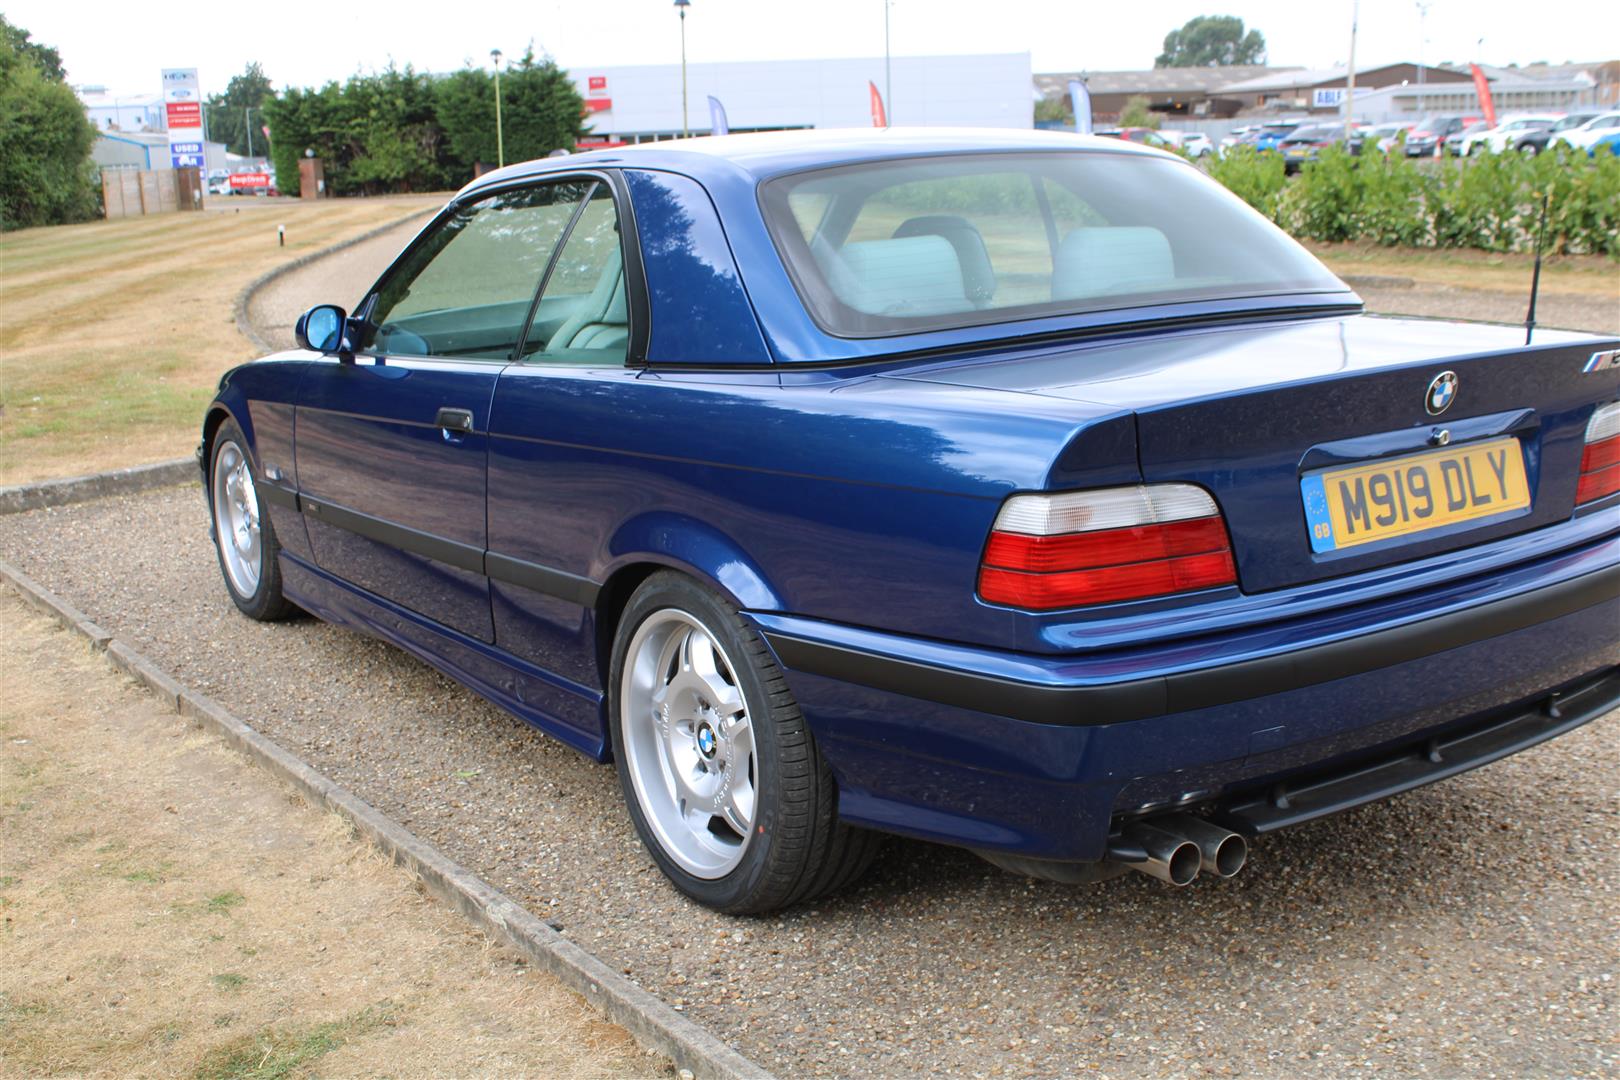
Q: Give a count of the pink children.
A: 0